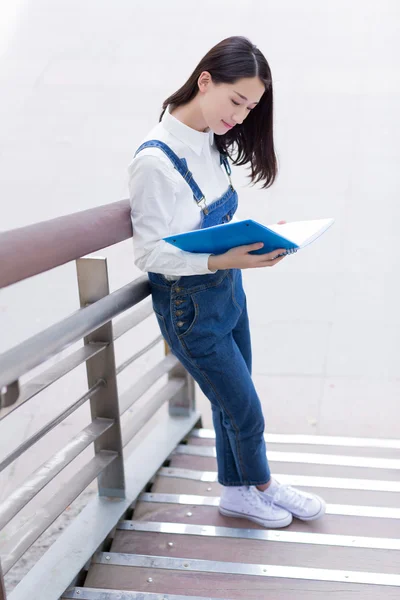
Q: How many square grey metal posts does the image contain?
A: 2